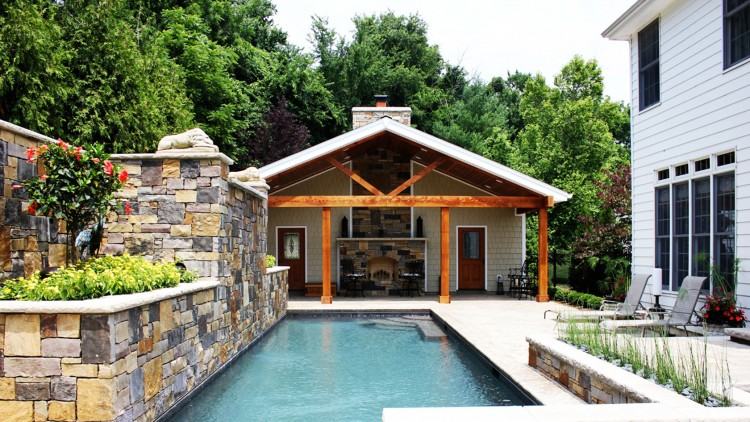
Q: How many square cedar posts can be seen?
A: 3